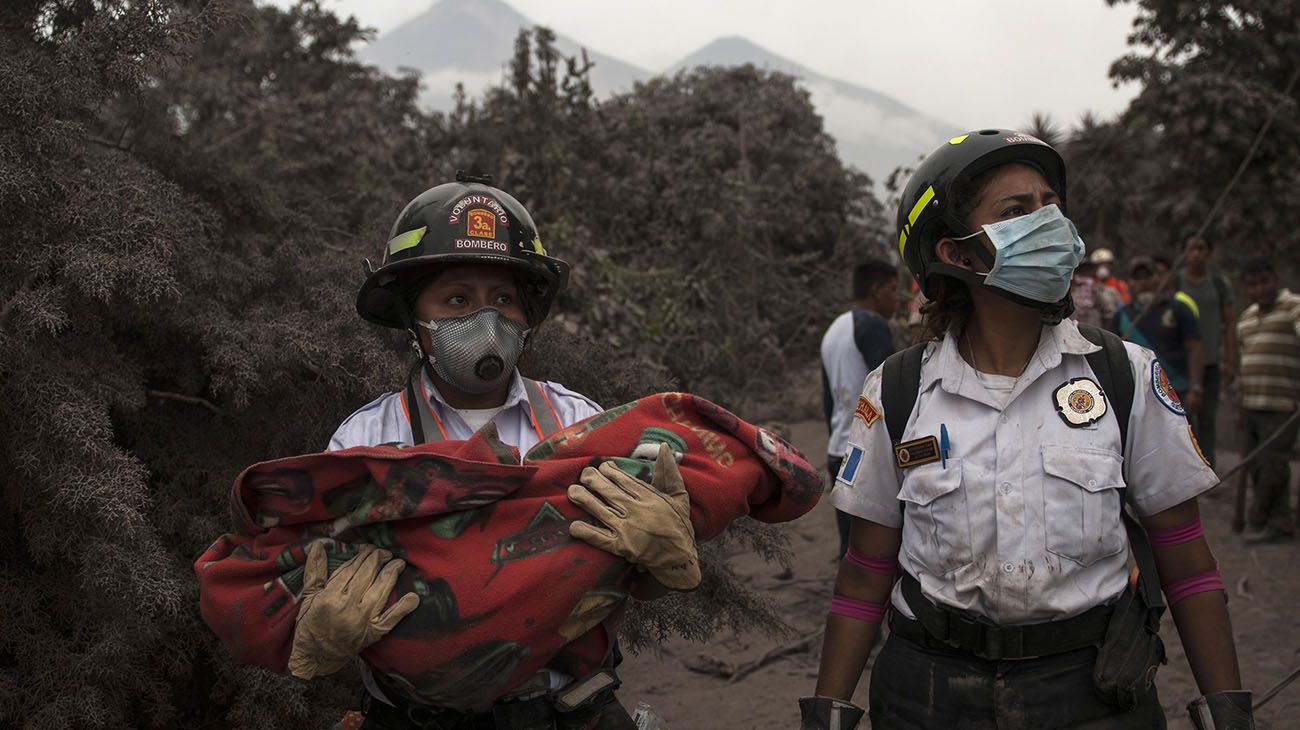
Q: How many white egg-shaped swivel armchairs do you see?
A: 0